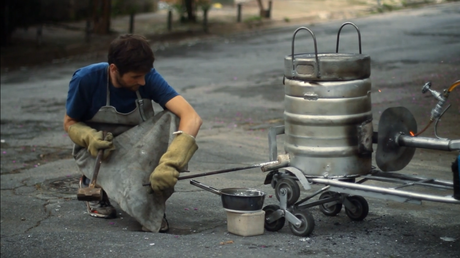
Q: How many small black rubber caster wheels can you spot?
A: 5